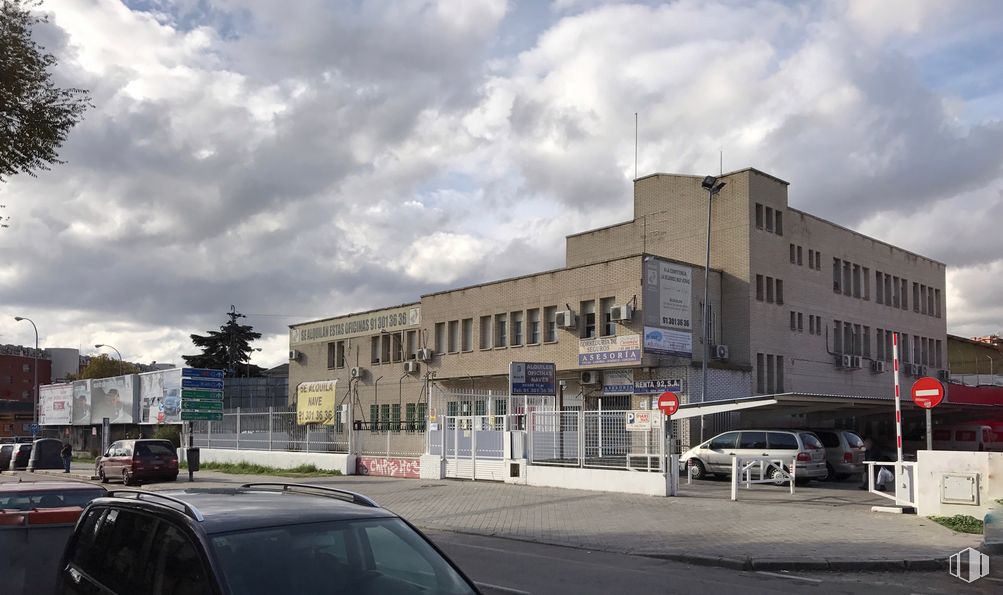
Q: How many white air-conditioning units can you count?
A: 14